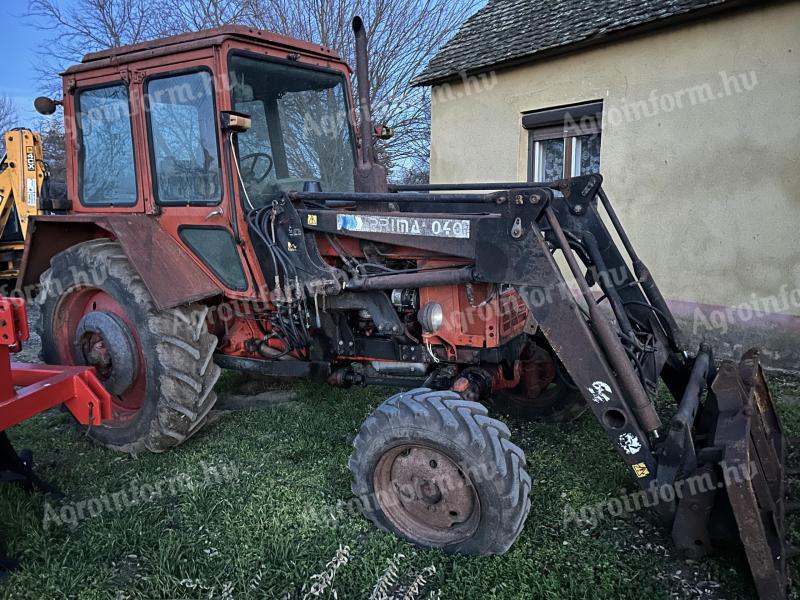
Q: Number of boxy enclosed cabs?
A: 1